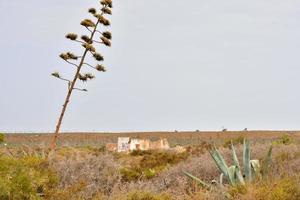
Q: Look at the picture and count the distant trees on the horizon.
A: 4